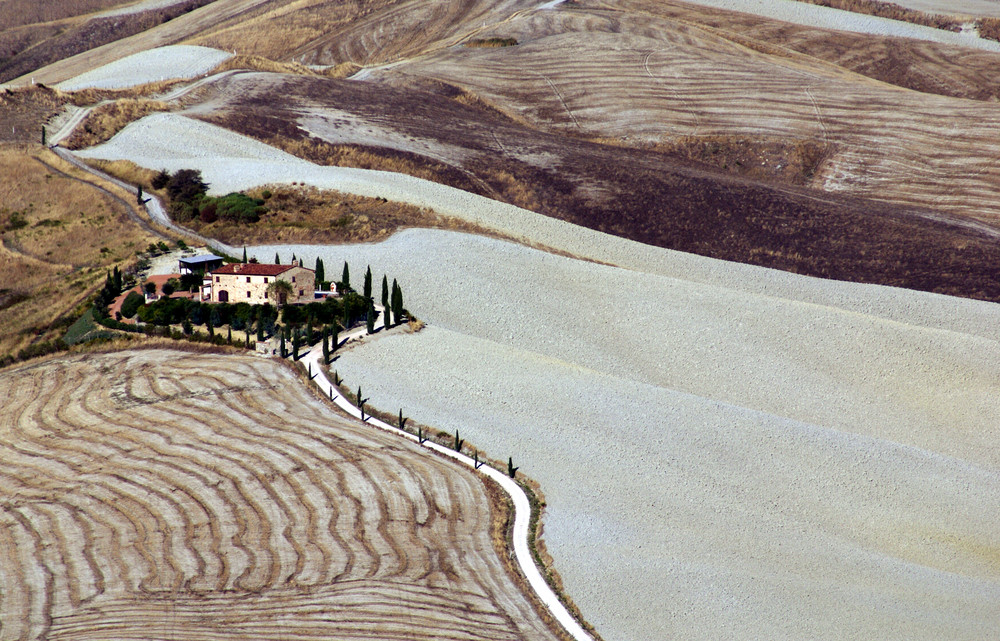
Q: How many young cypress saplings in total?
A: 10